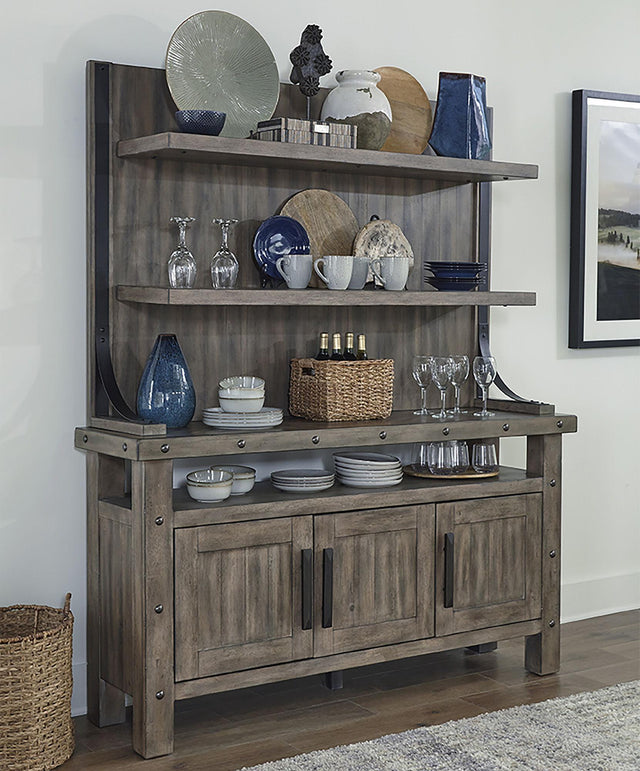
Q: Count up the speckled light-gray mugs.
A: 4